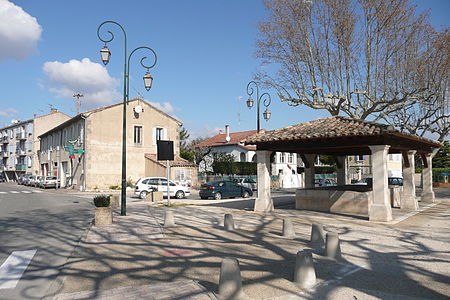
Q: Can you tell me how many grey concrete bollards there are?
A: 7